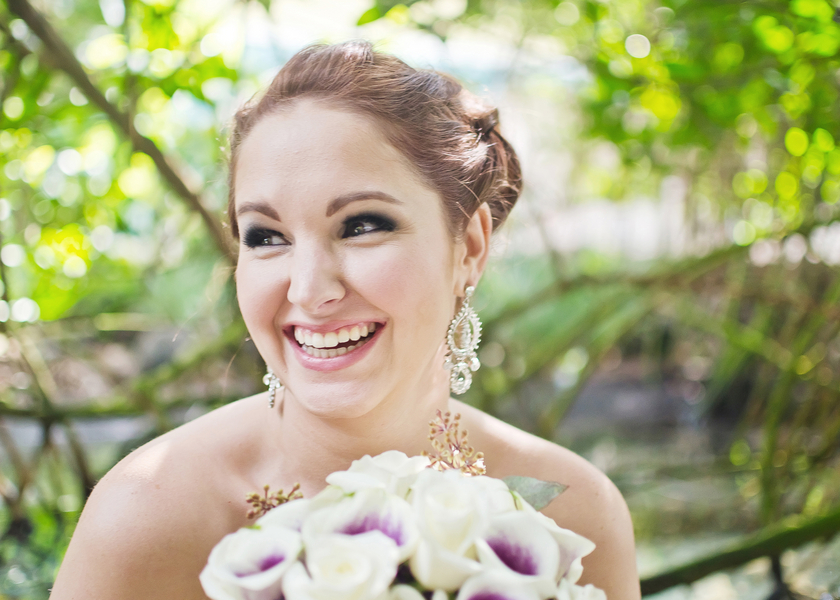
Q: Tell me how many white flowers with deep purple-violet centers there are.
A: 4